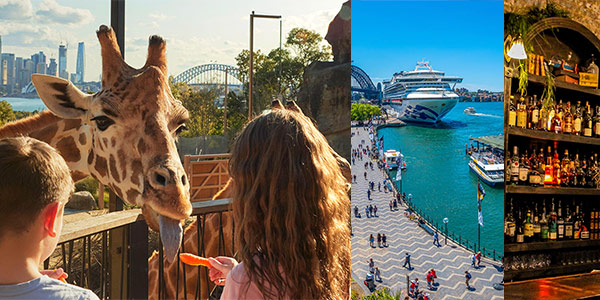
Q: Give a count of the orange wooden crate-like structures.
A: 1